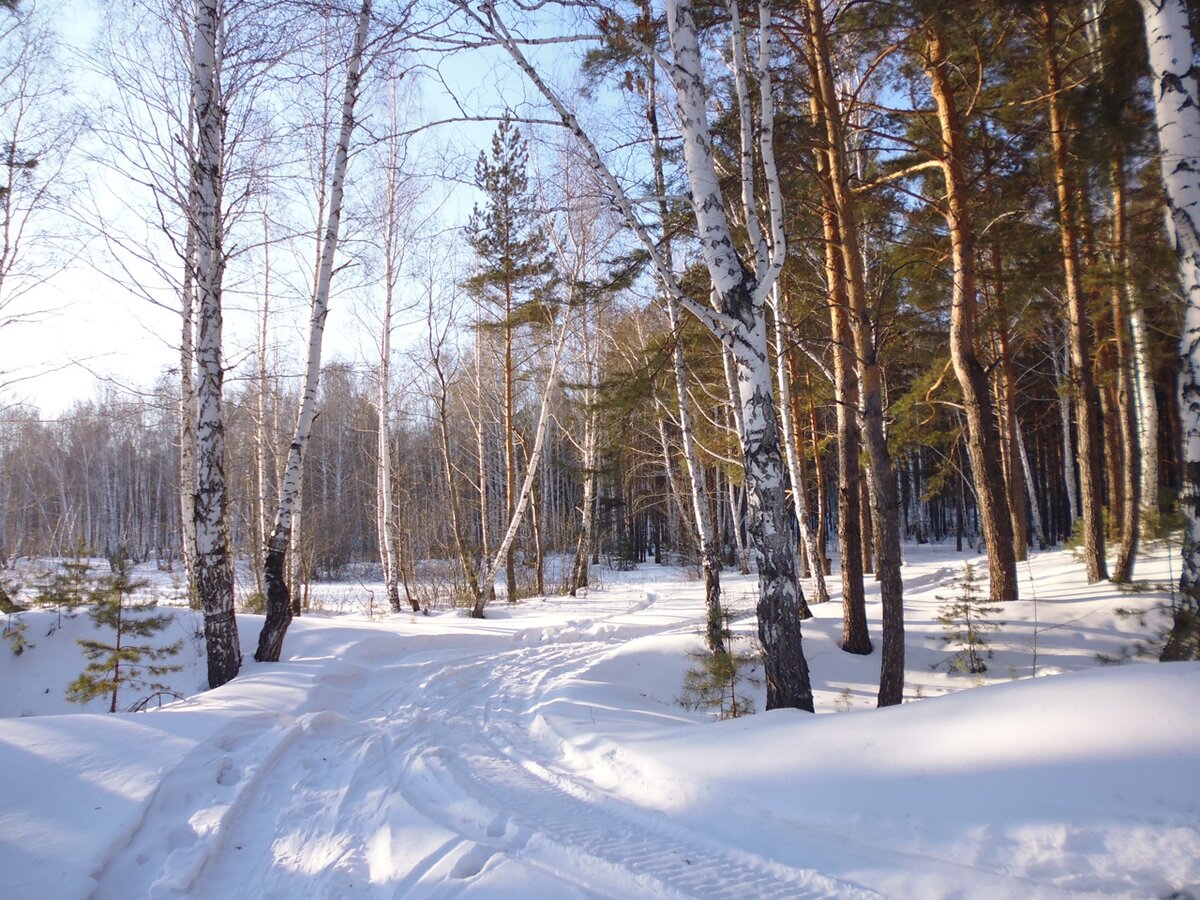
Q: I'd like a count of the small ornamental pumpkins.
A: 0